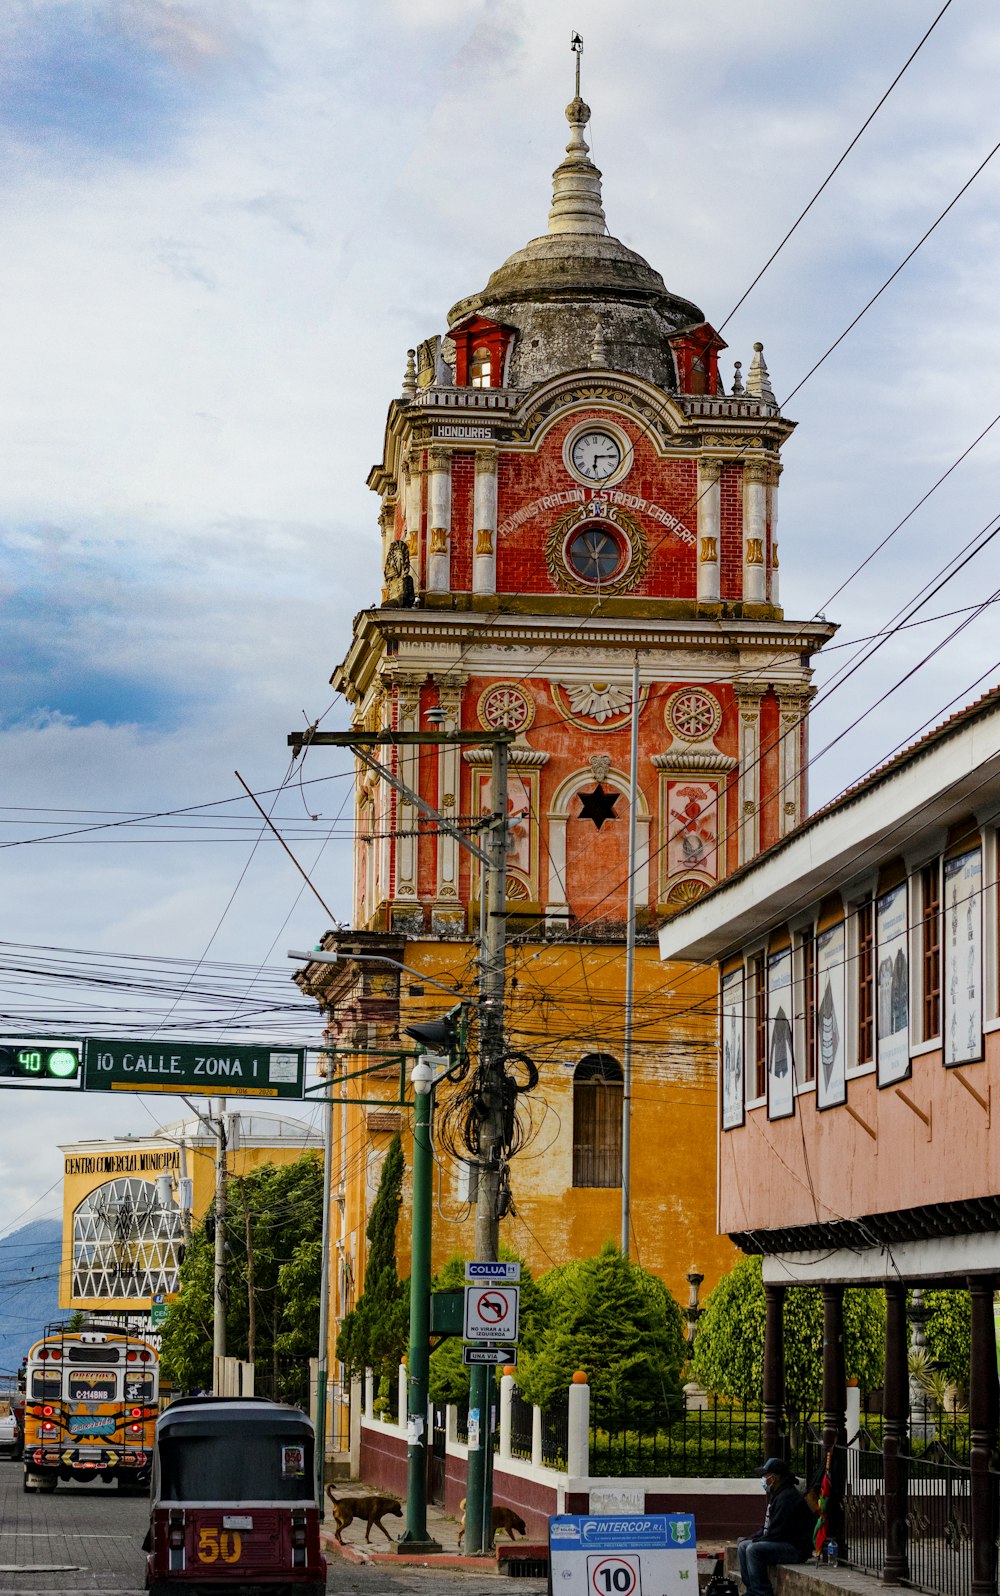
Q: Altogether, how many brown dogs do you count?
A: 2